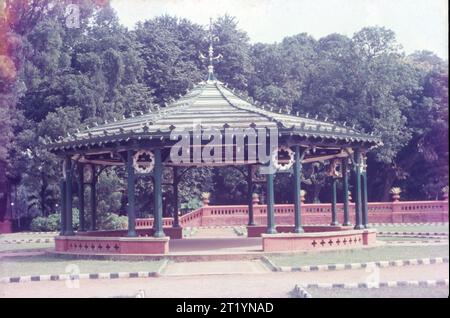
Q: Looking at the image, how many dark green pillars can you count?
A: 14